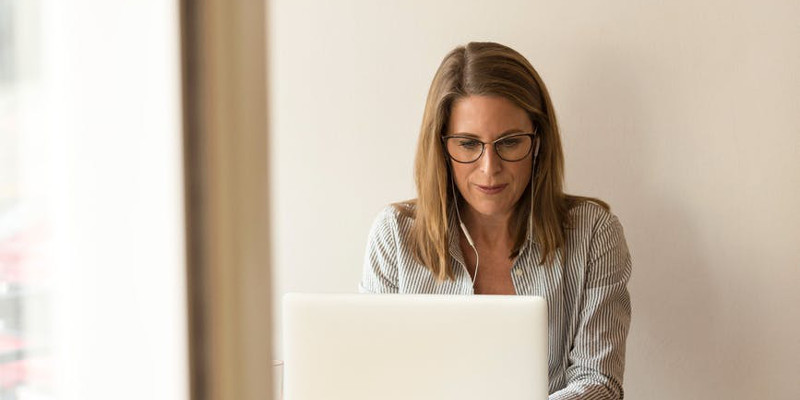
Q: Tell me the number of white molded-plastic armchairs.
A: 0